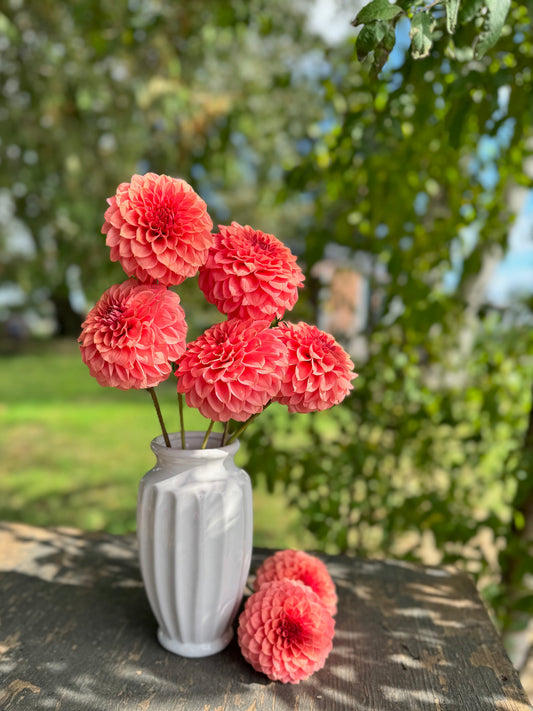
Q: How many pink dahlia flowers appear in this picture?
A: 7